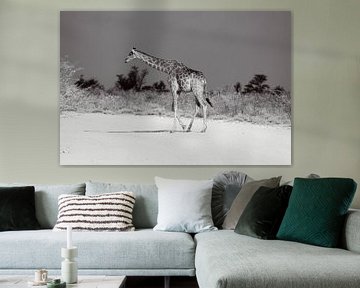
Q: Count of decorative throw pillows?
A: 7